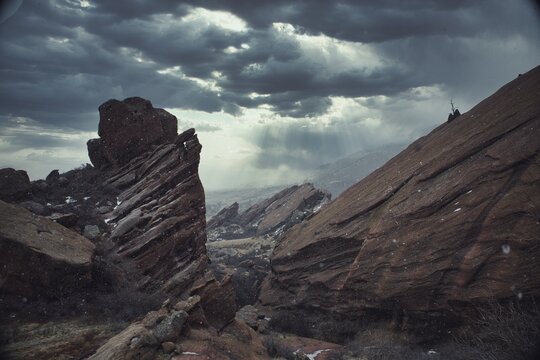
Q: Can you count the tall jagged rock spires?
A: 1